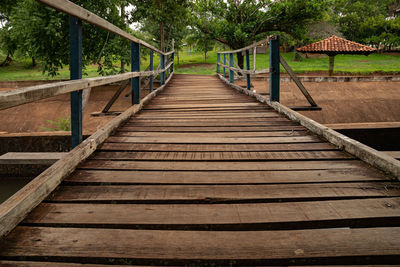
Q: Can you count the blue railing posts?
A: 11